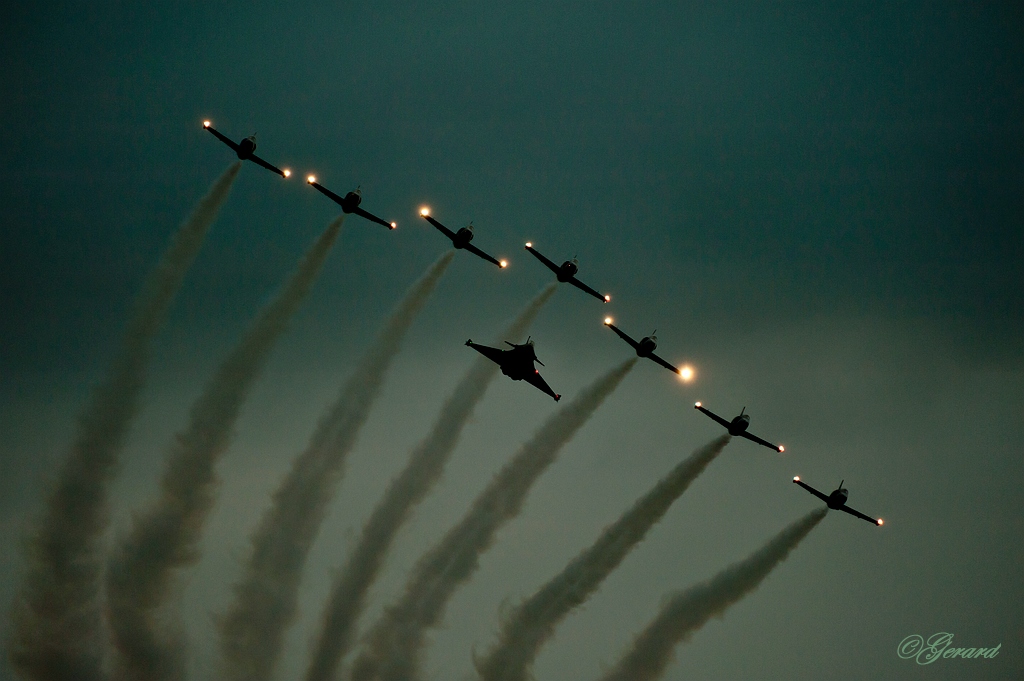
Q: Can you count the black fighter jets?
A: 8